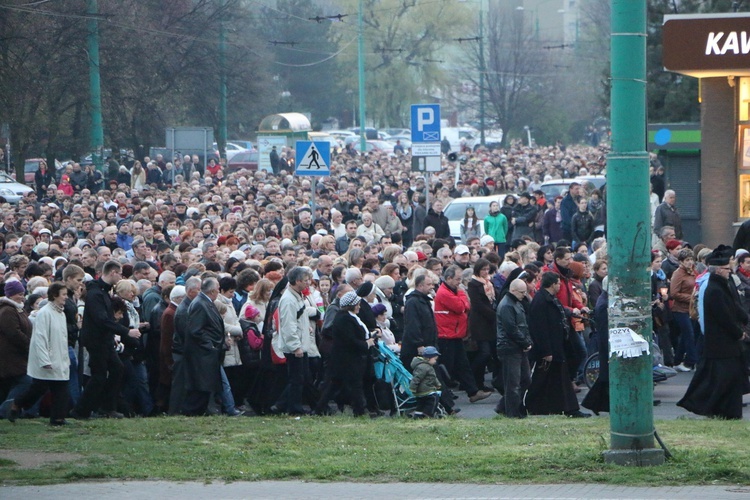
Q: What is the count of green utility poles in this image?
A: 5